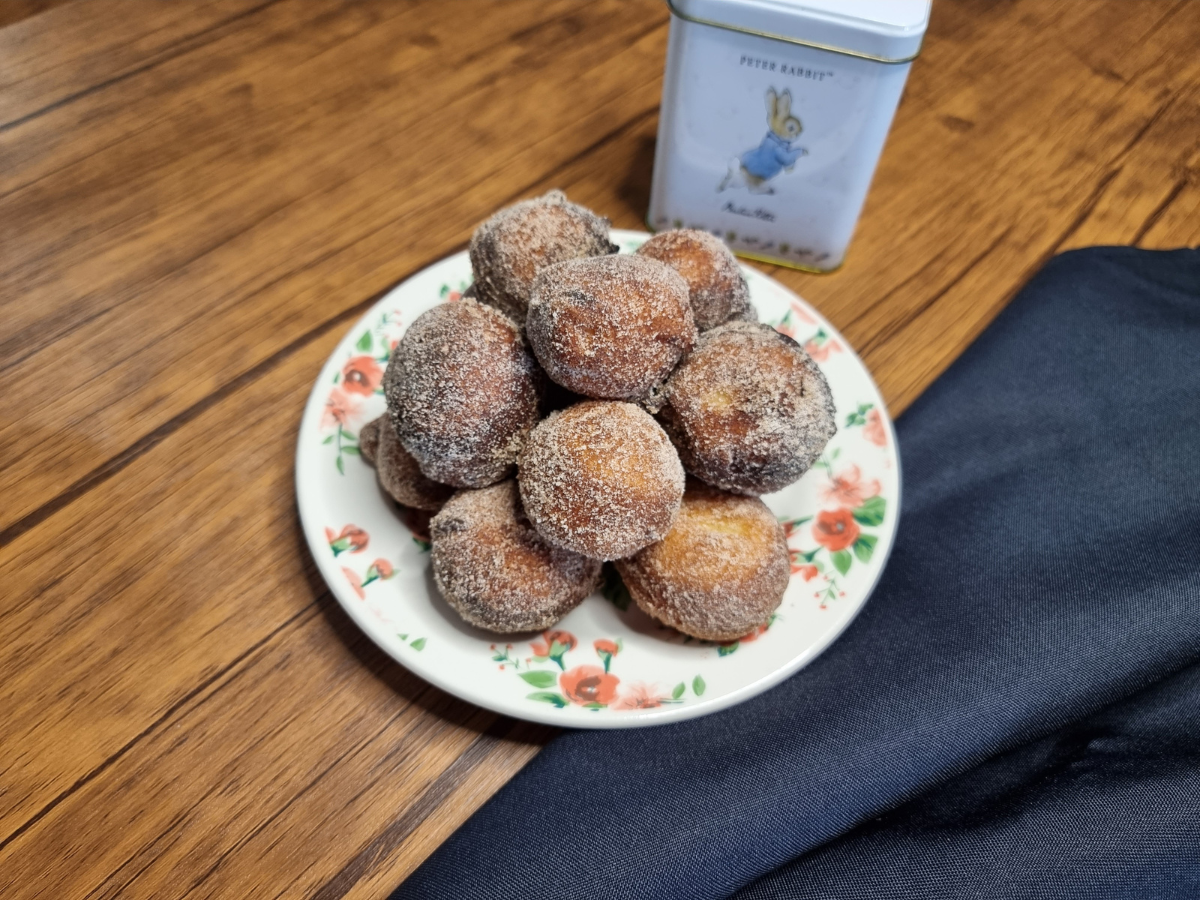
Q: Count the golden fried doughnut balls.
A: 9